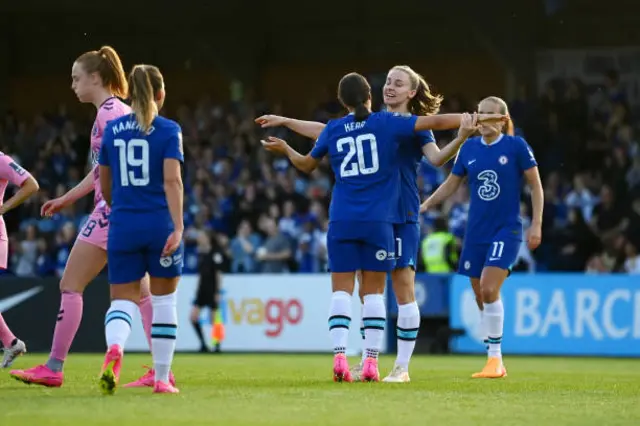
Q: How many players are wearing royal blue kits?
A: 4